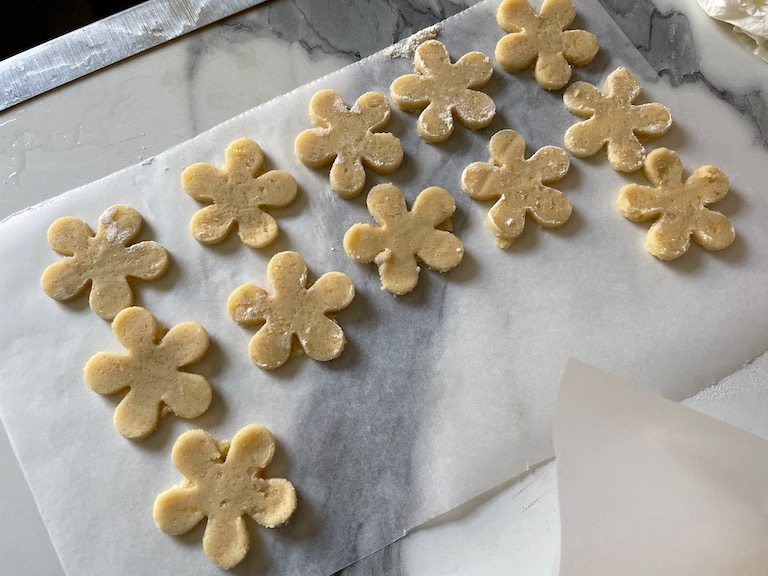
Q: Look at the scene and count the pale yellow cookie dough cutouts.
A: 12